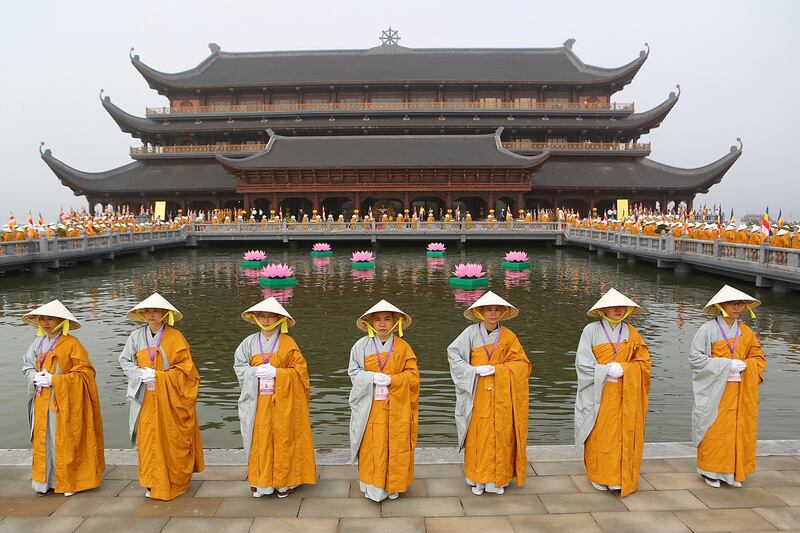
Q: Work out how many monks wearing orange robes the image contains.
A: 7